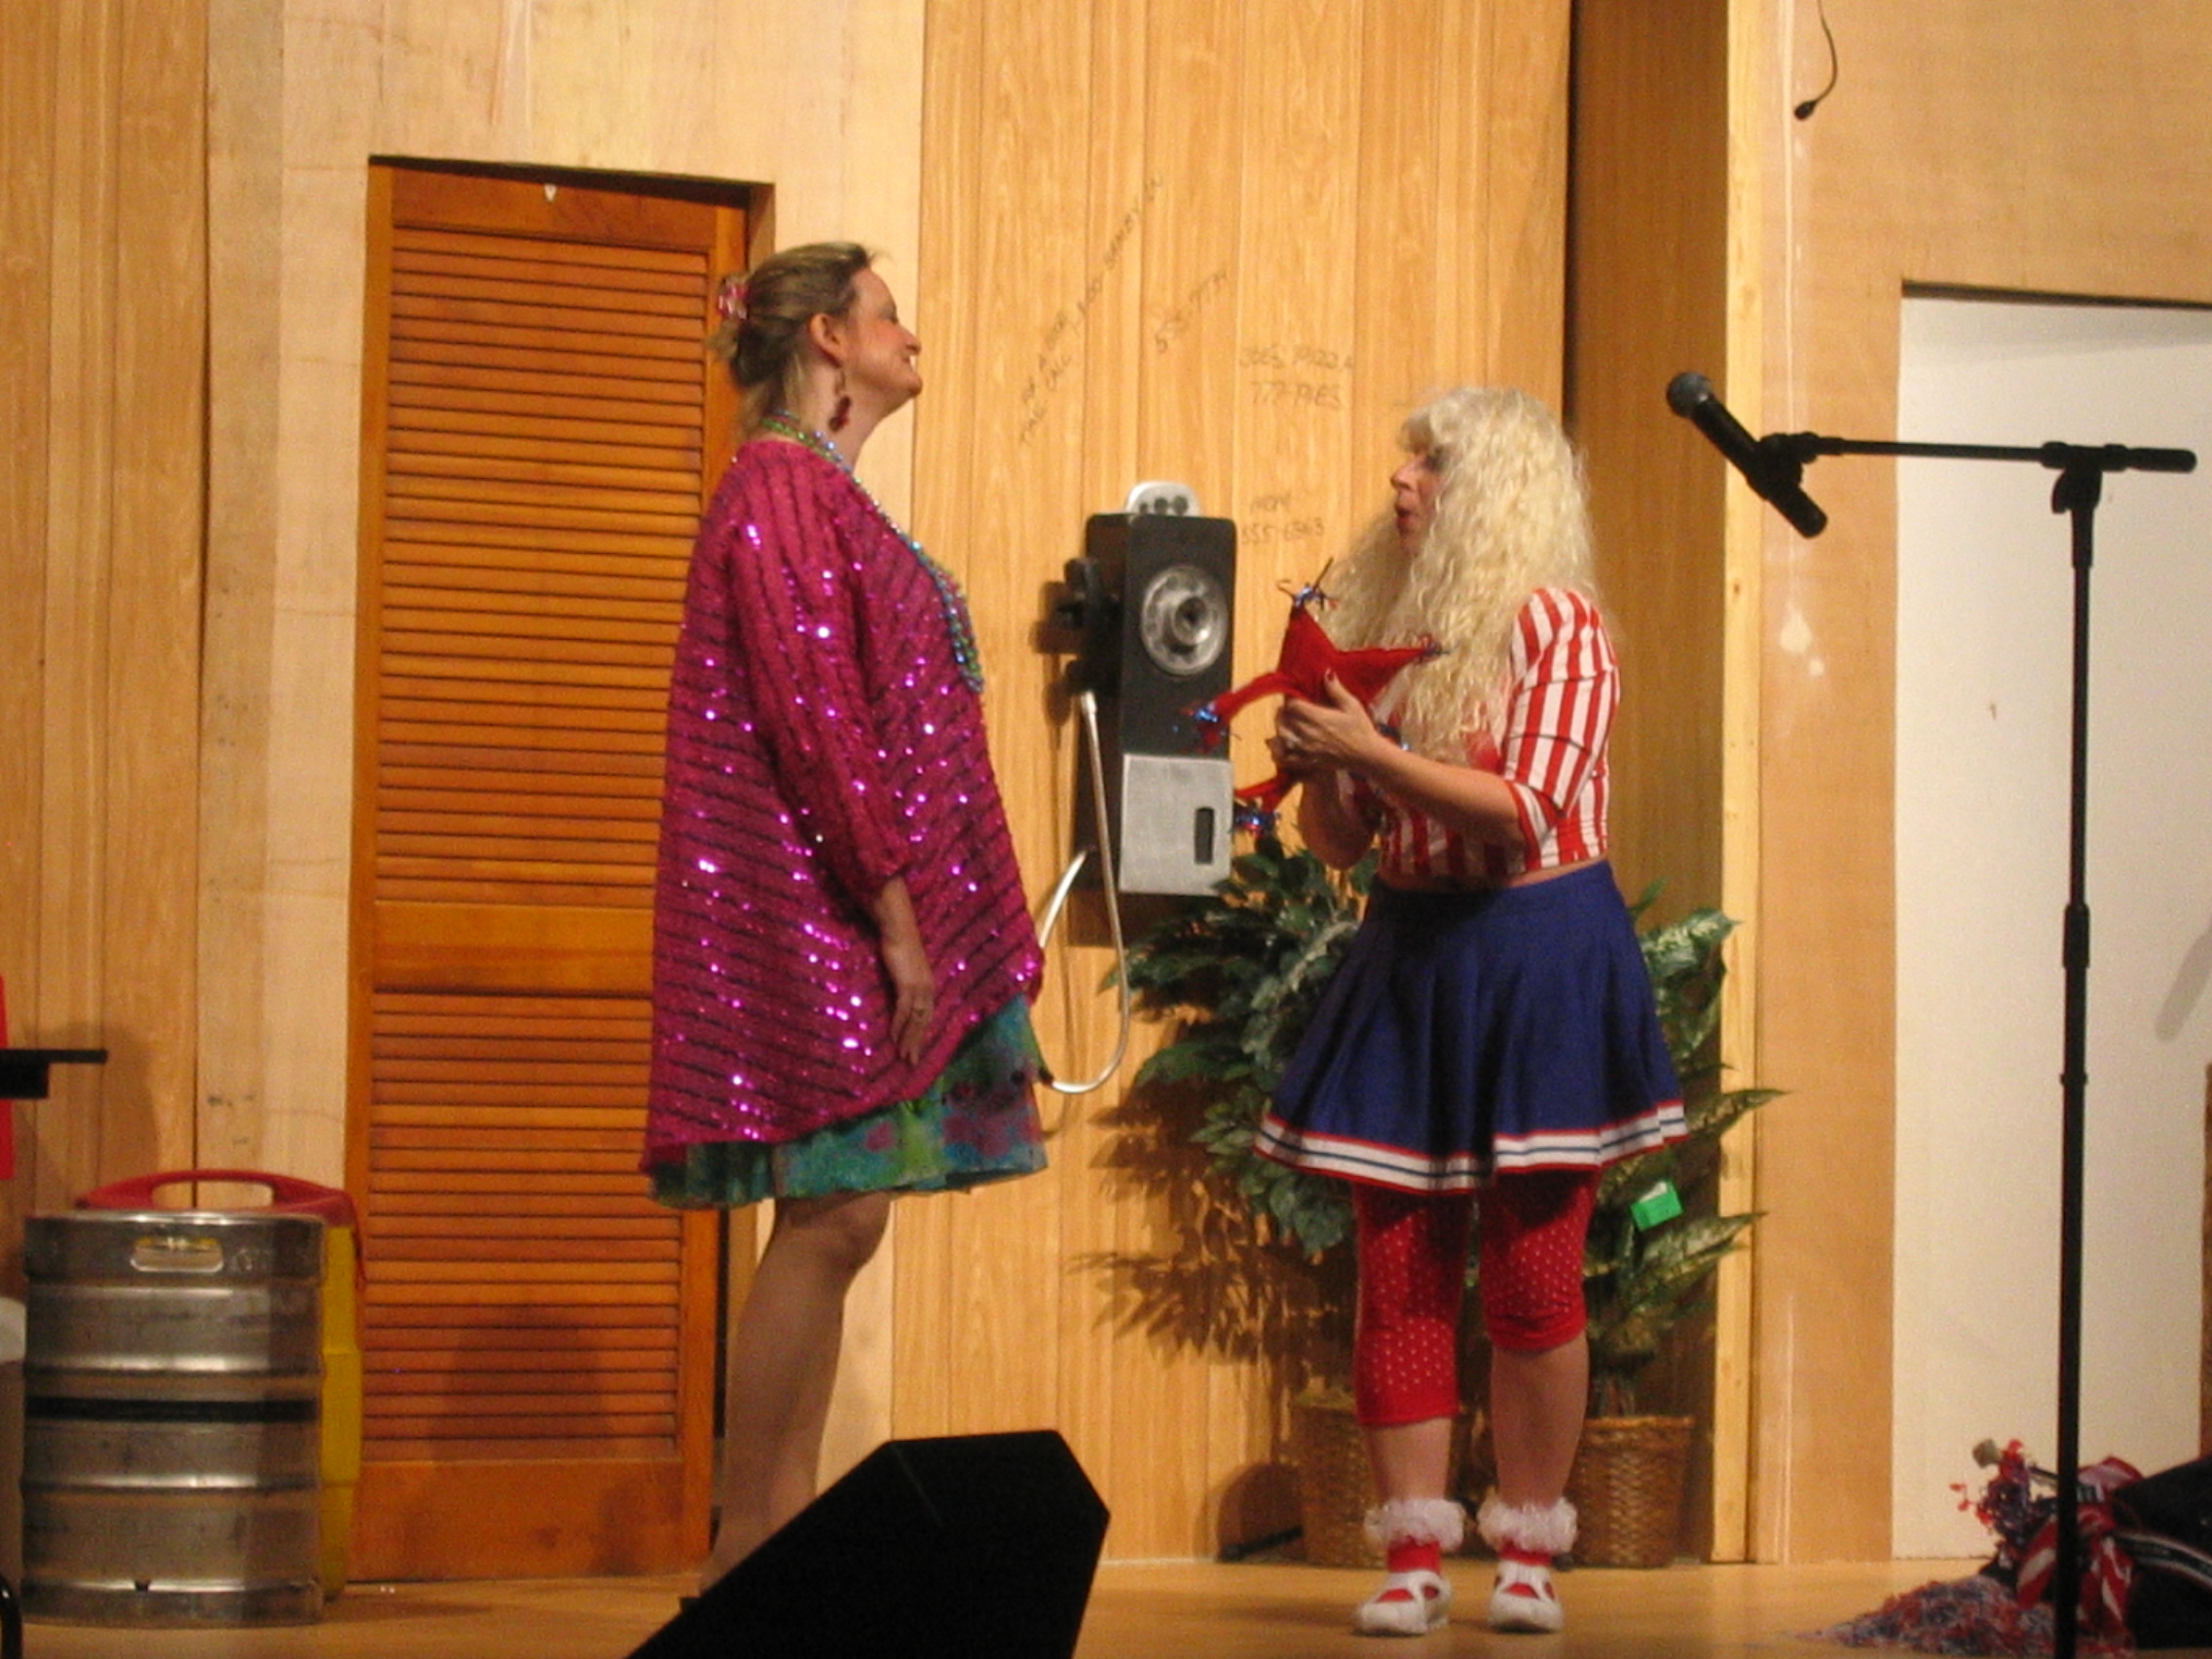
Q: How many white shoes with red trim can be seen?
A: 2